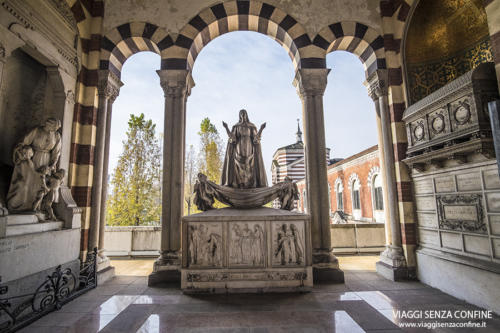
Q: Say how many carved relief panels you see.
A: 3